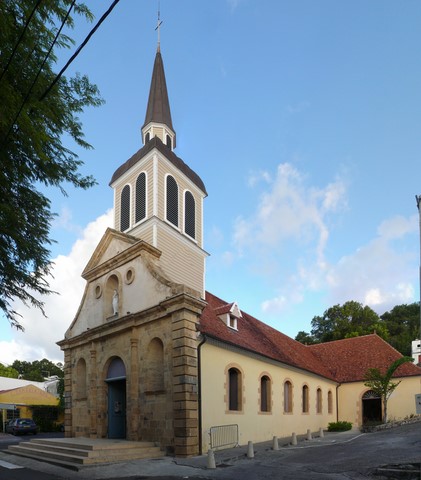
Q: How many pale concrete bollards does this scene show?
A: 6